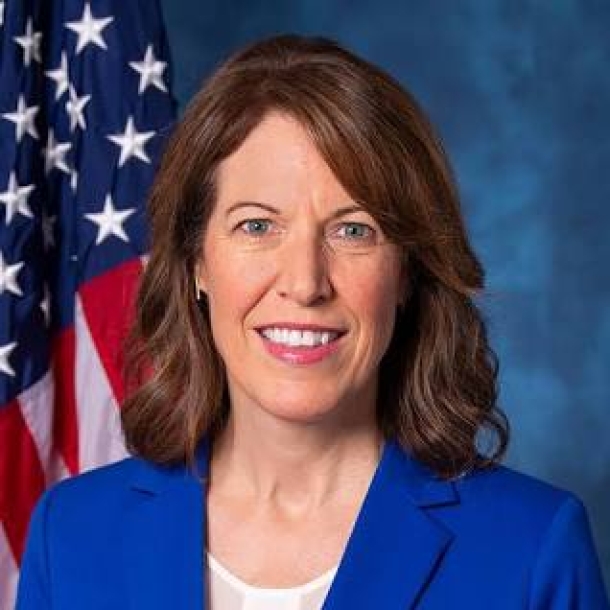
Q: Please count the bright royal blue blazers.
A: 1